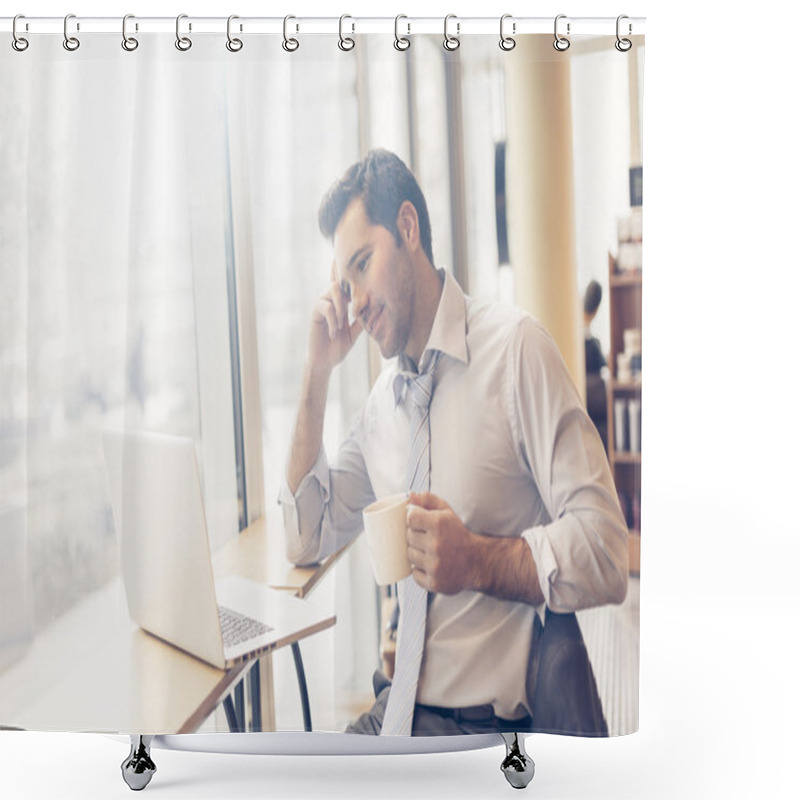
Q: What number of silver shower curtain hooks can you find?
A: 12